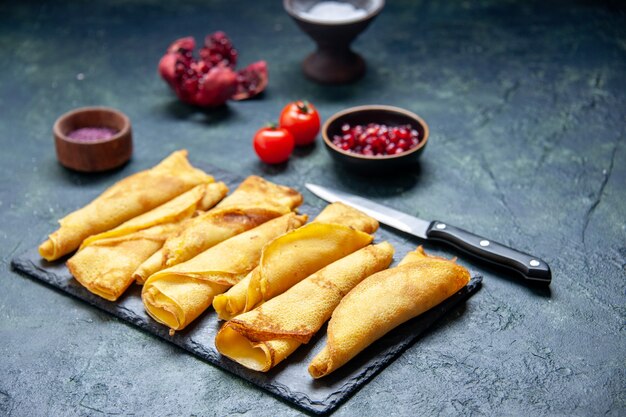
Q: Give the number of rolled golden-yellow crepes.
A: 7